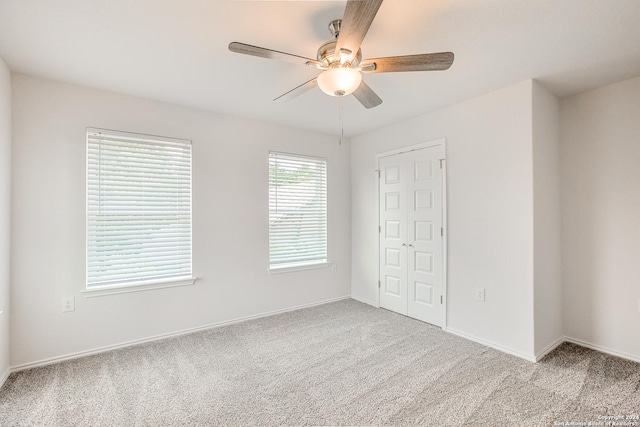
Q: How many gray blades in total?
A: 5